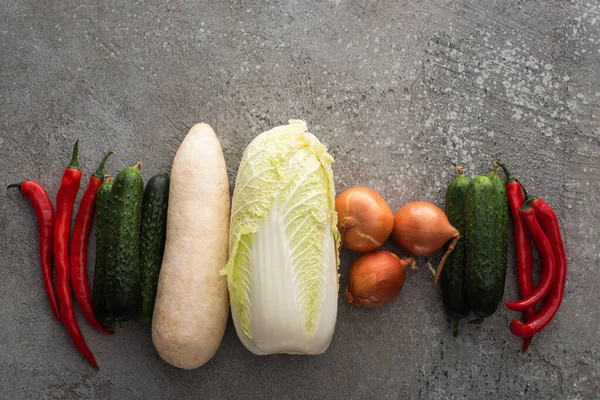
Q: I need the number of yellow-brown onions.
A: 3